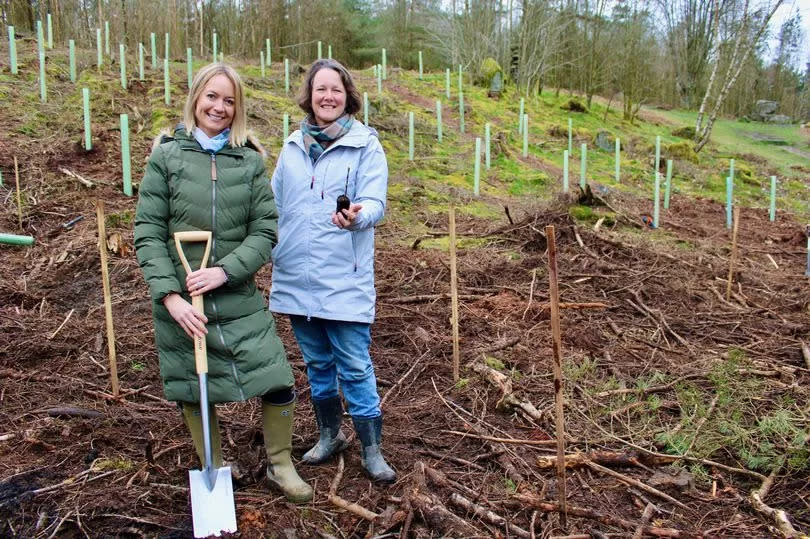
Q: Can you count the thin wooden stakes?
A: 5